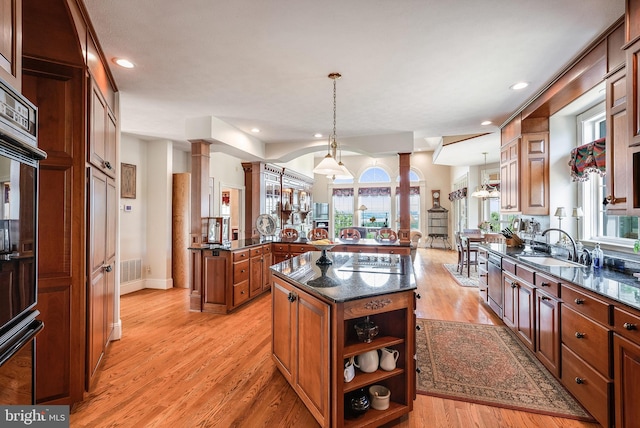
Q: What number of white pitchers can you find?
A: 3